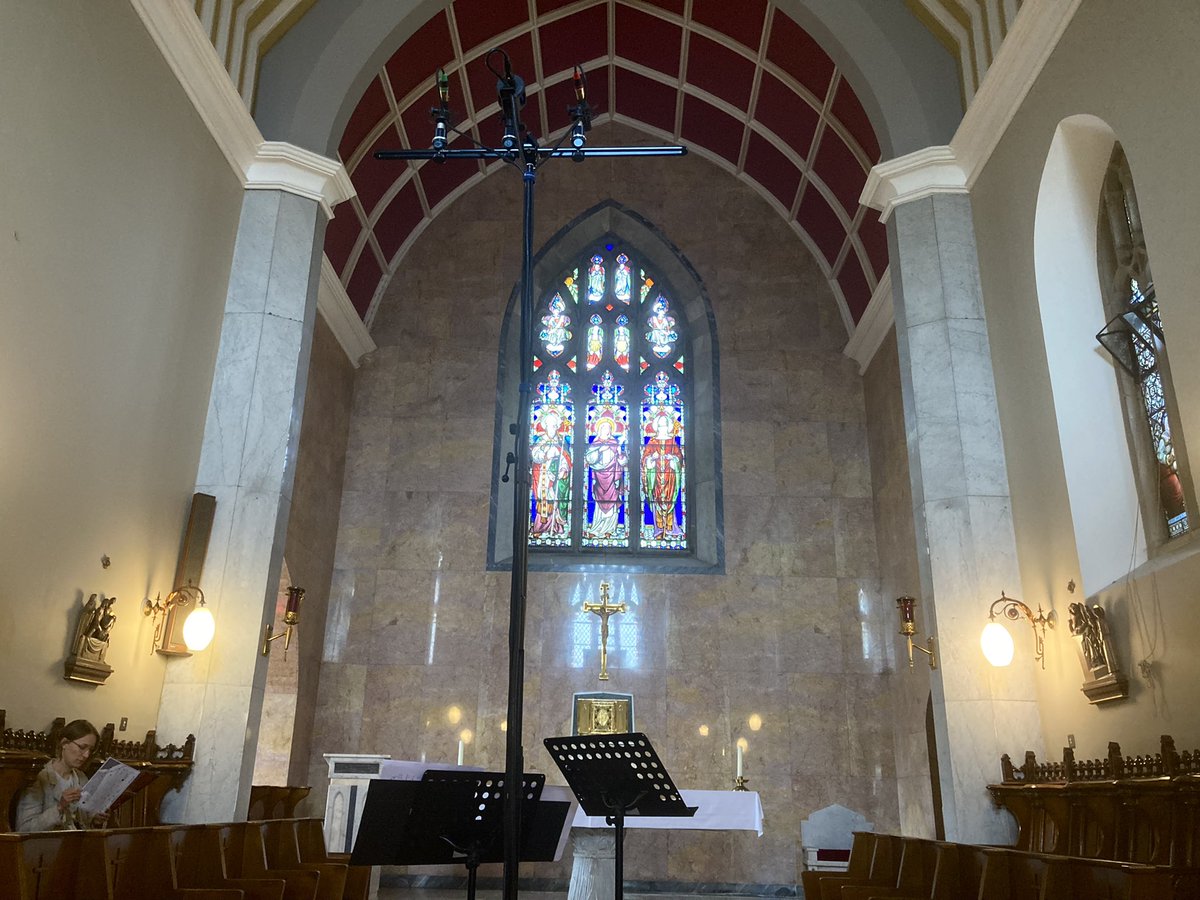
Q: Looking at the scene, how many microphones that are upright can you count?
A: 3